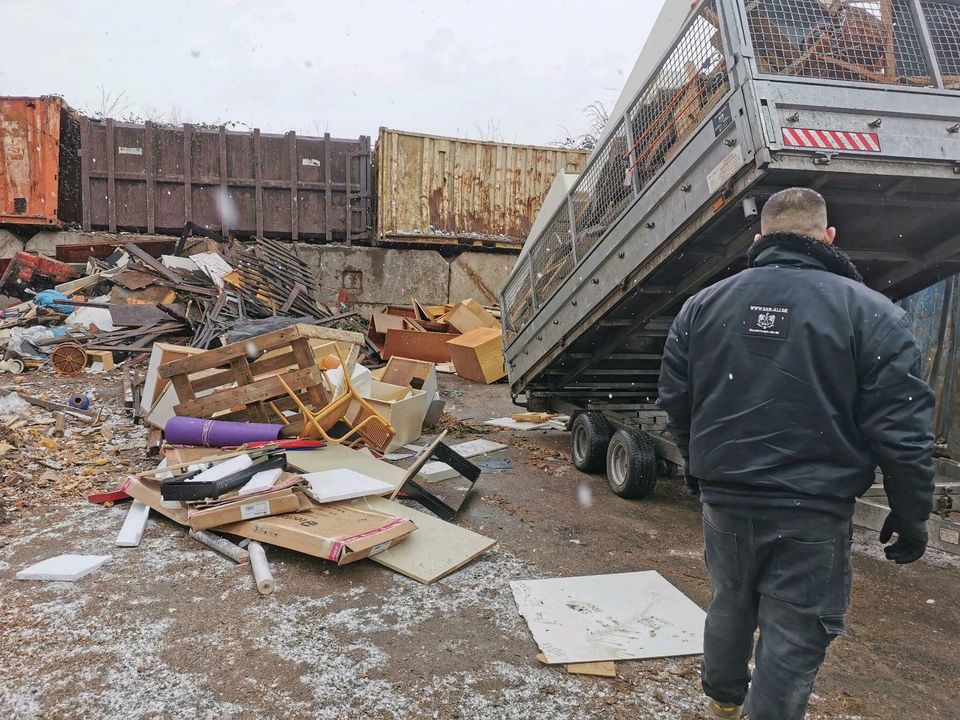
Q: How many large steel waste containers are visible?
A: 3